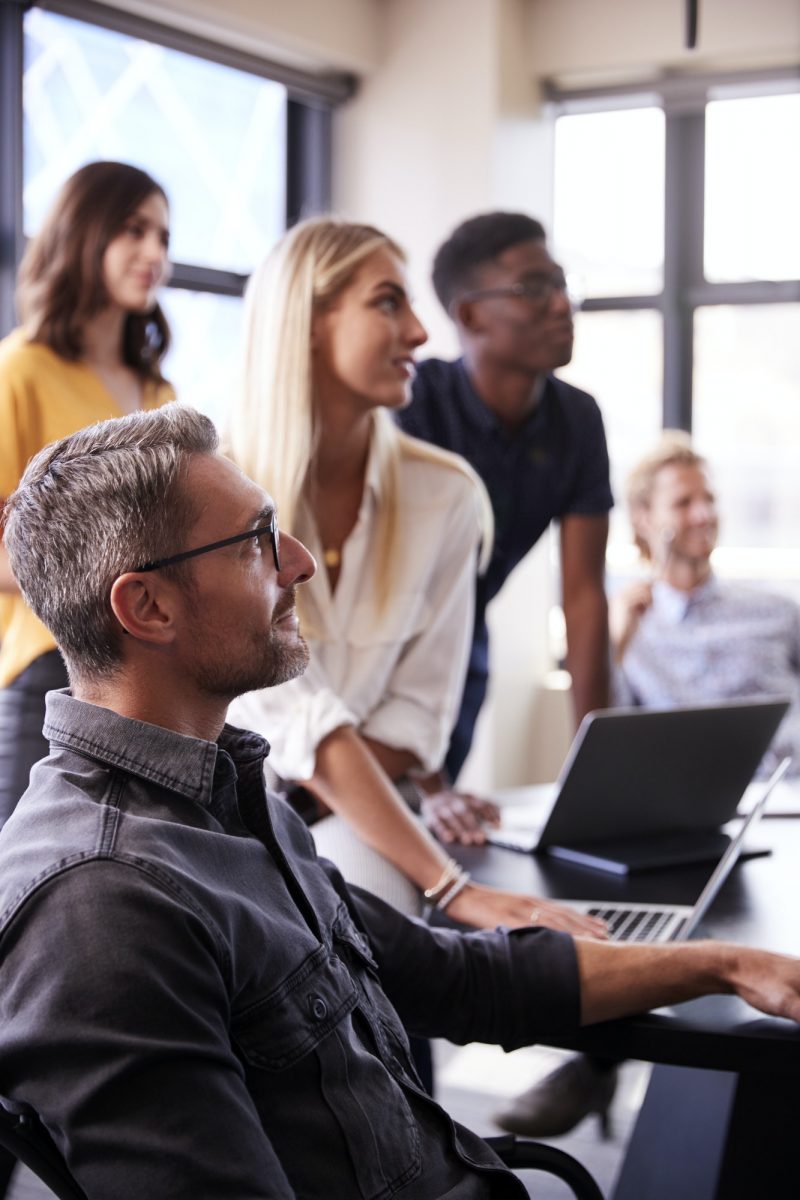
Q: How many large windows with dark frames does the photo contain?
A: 2